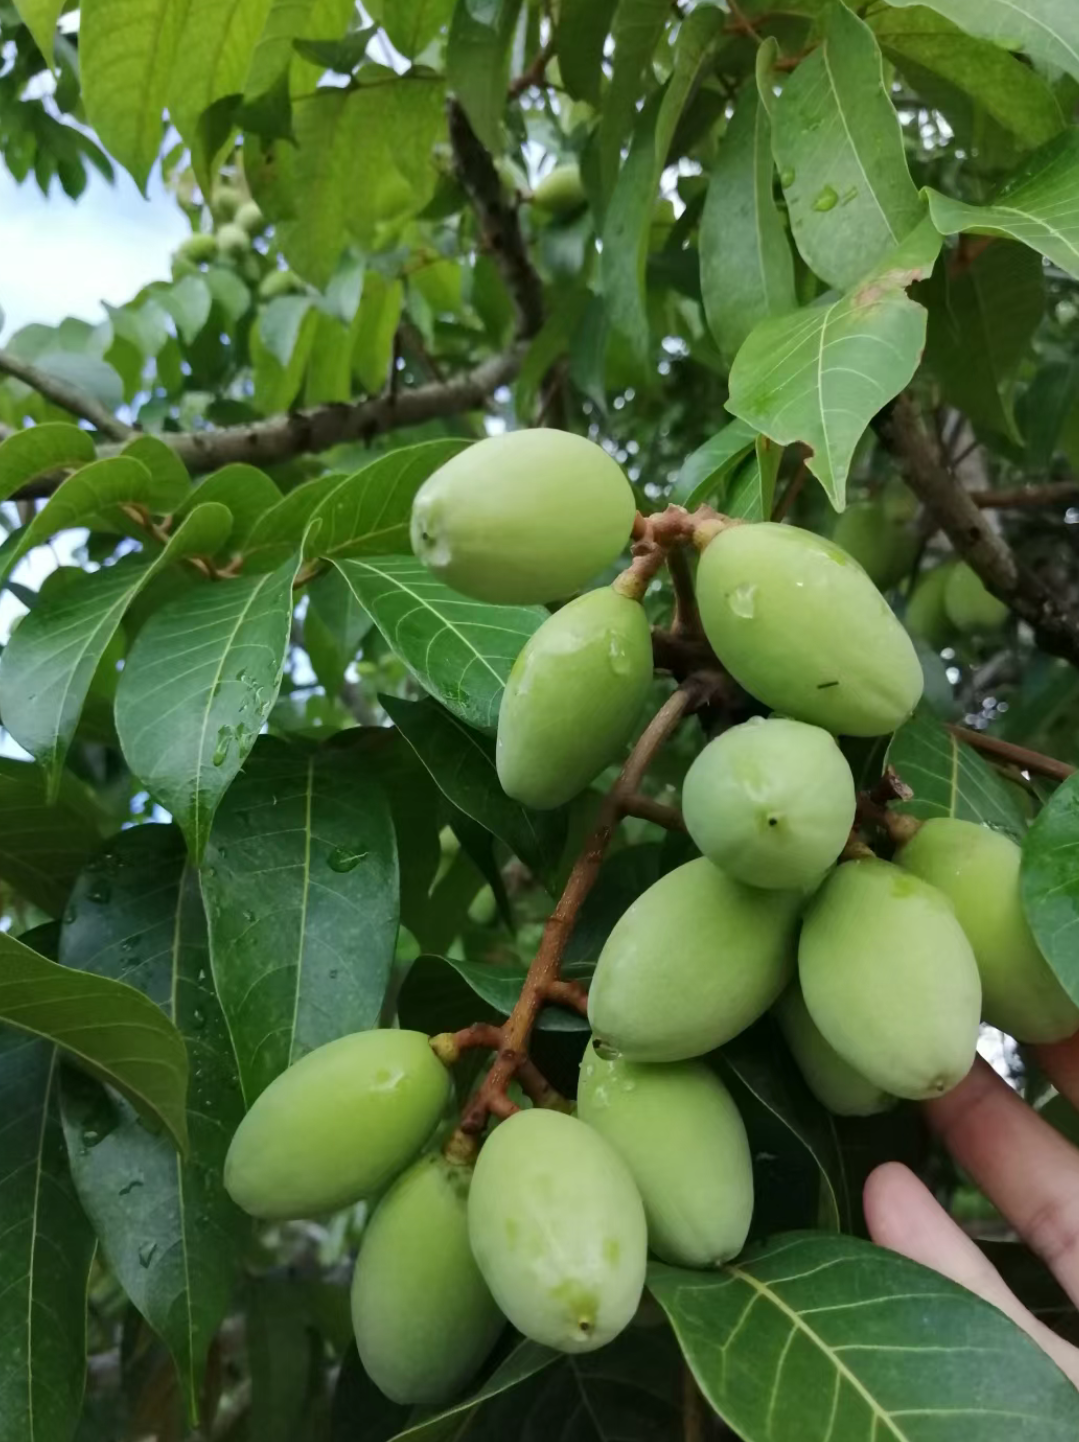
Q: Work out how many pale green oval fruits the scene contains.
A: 12